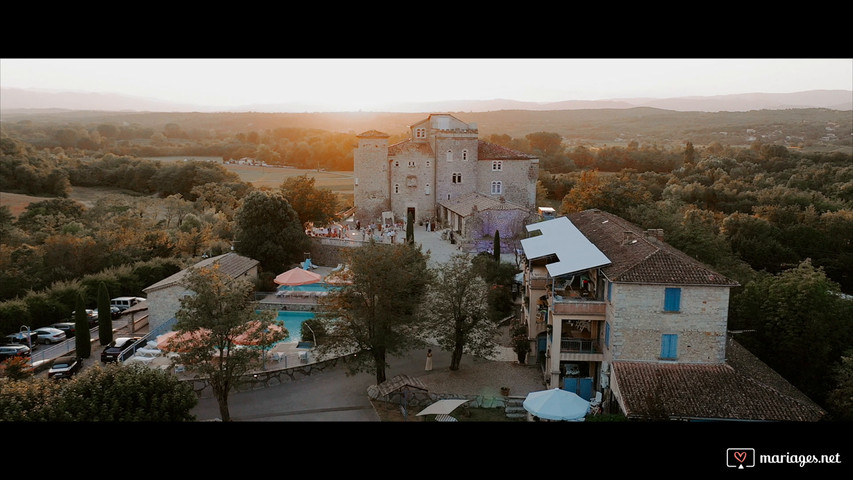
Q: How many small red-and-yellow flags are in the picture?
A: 0